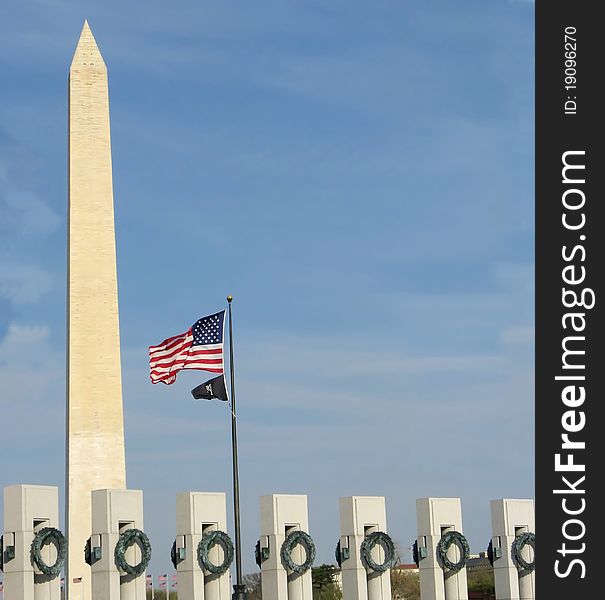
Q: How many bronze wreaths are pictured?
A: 7